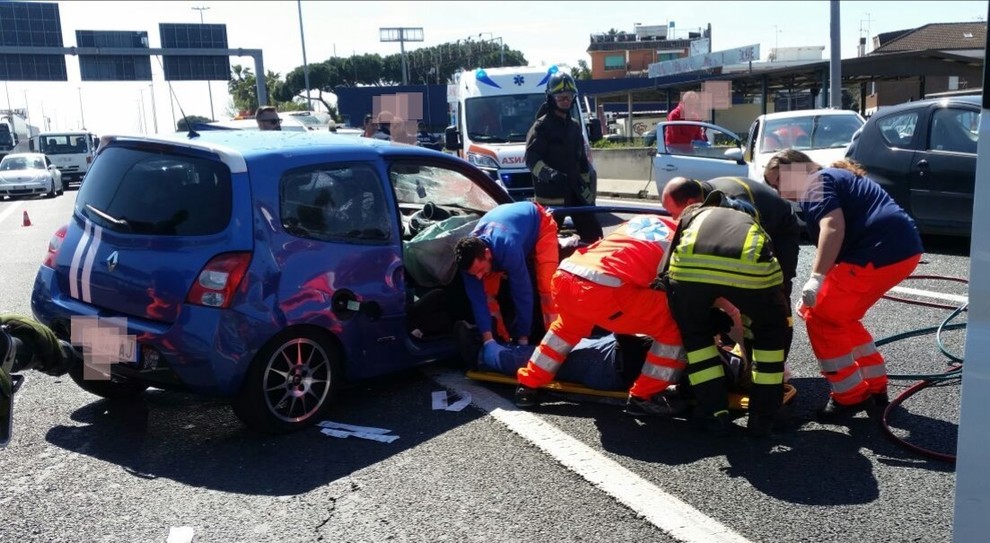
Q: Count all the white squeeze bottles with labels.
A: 0